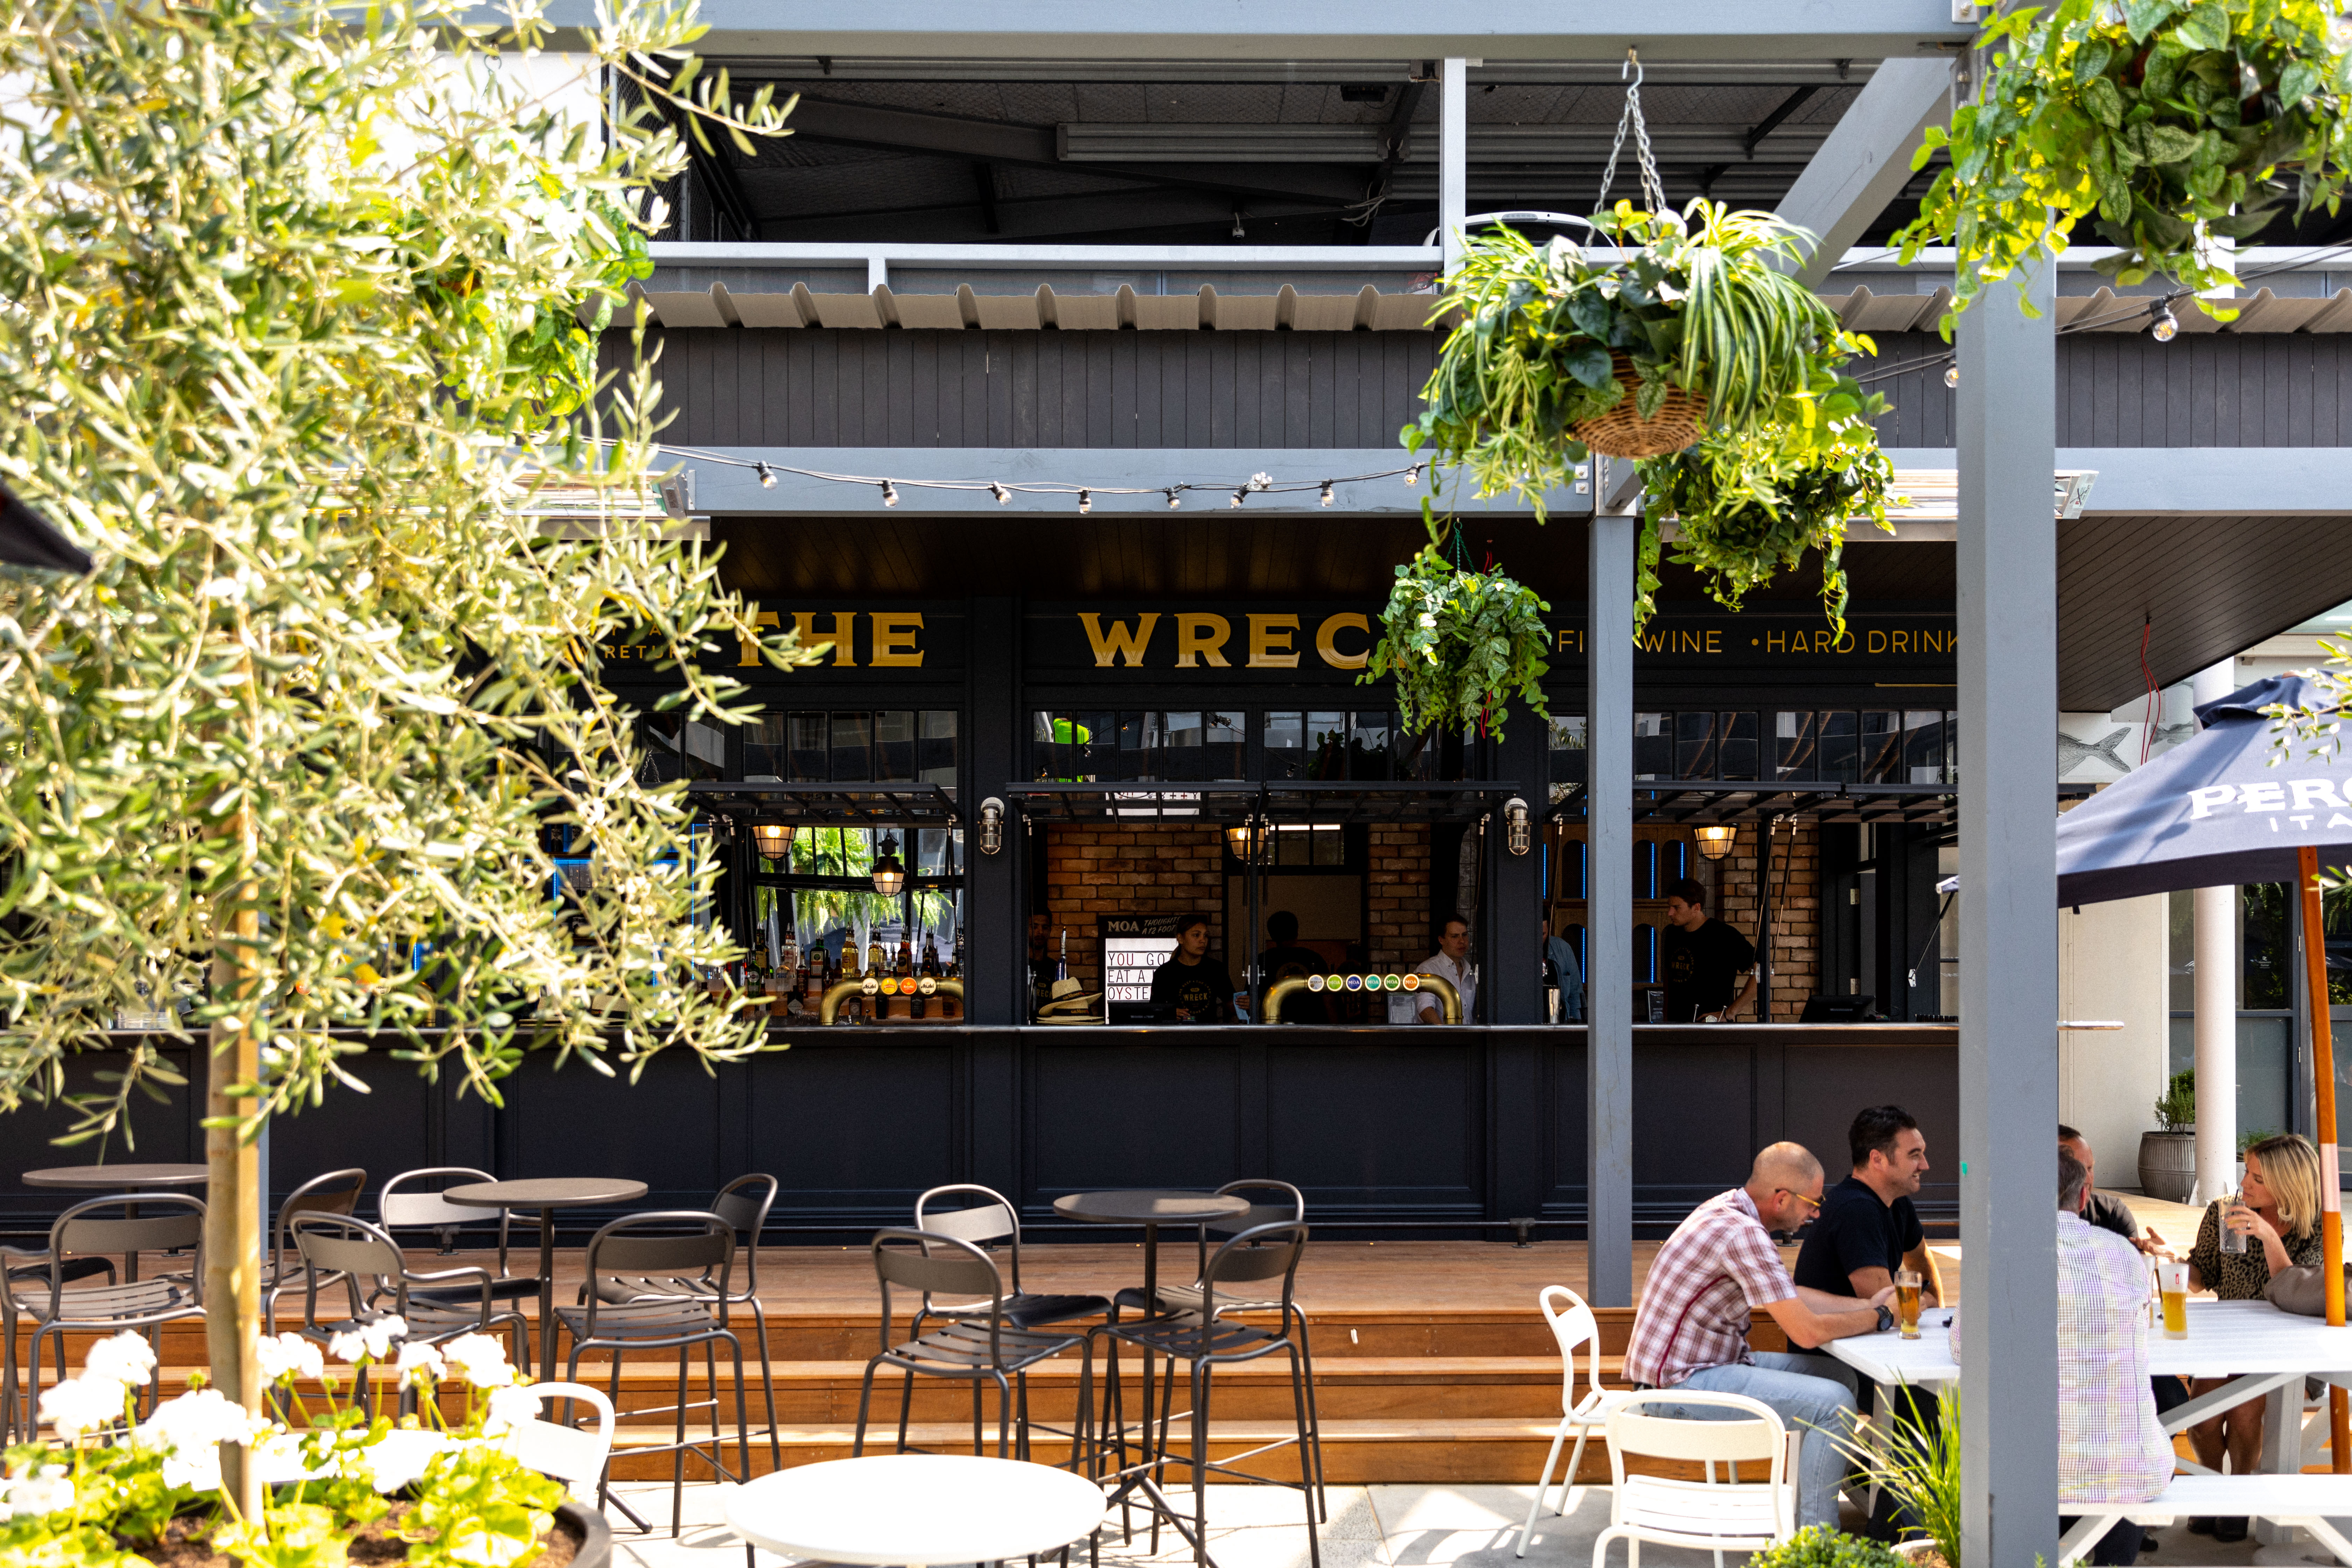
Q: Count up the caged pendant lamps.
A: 4